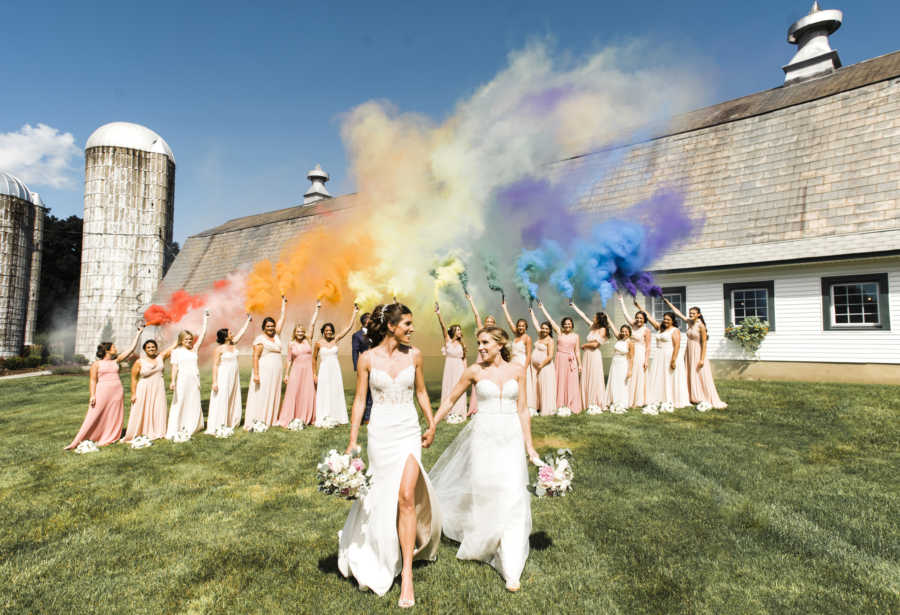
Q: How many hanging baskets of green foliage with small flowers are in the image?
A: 1